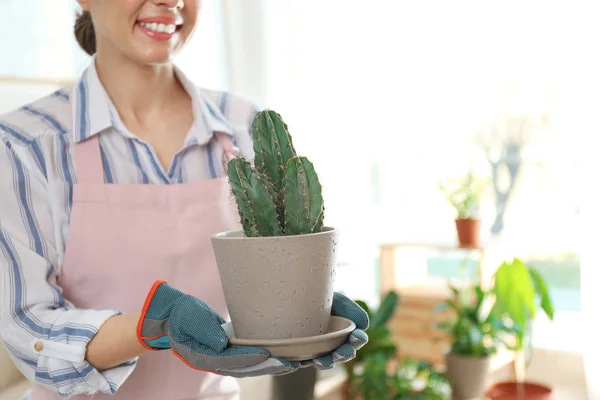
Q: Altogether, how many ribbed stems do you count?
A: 3